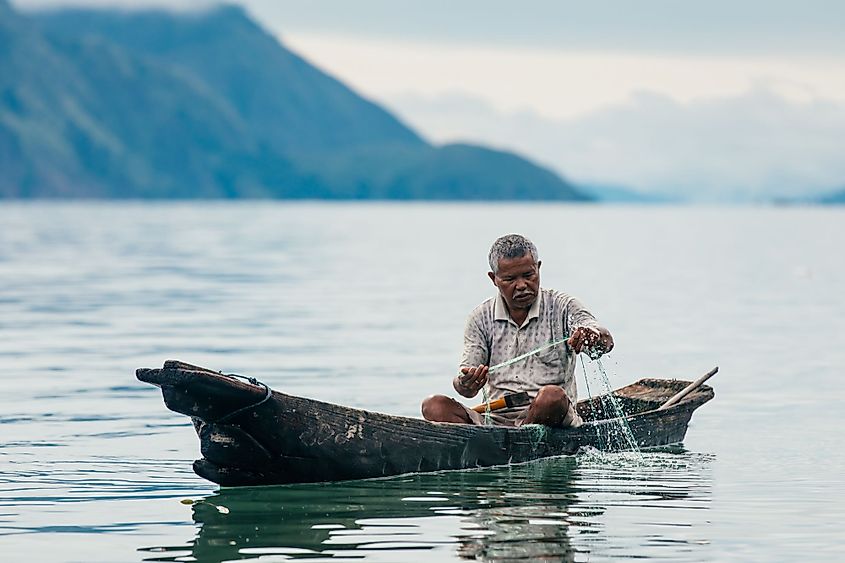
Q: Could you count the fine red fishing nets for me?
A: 0